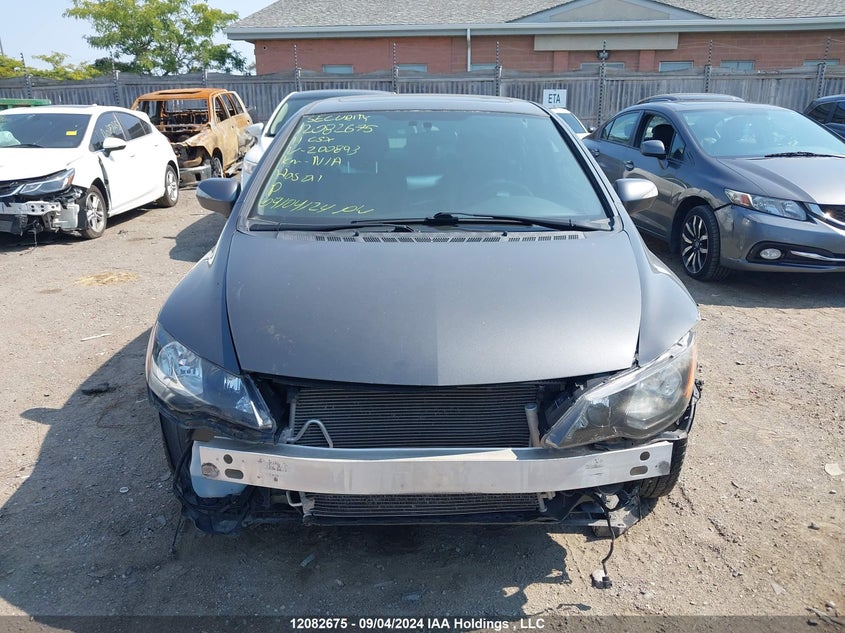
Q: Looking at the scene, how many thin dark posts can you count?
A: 9